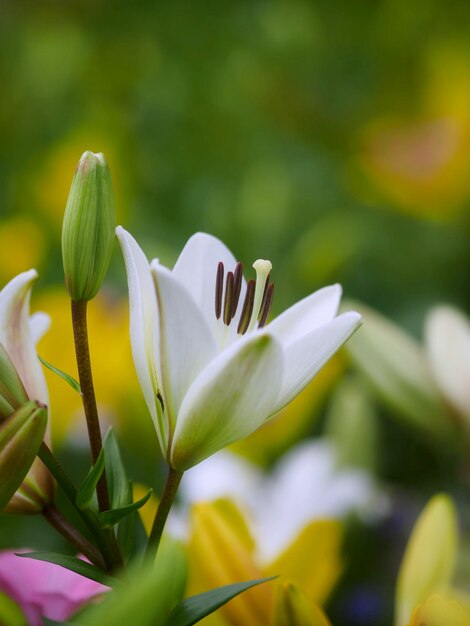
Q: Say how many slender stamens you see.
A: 6